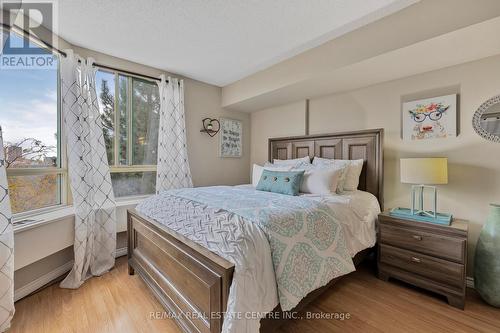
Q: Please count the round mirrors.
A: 1